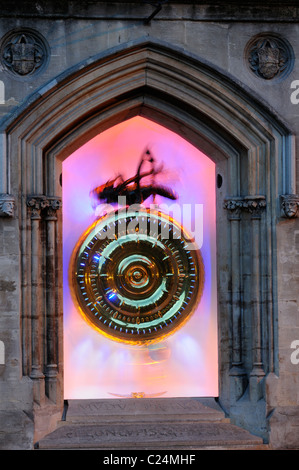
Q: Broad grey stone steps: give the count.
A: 2